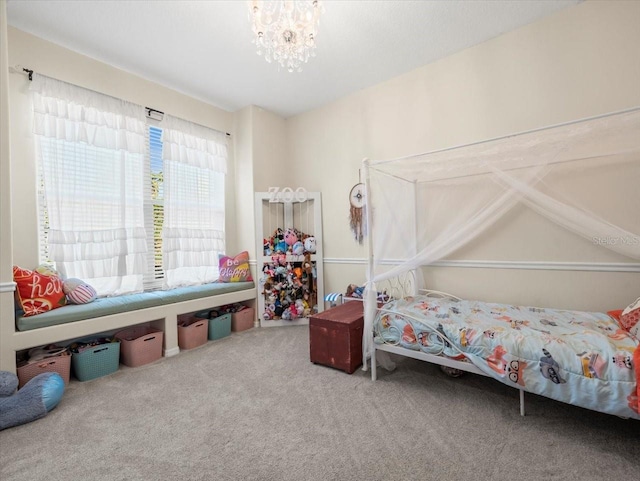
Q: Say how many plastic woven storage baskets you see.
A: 6